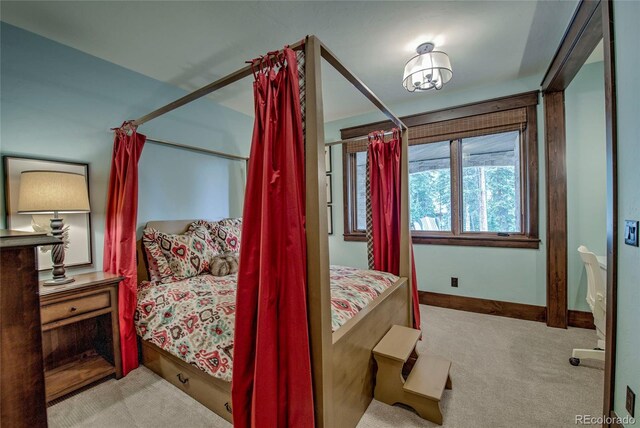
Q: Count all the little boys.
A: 0